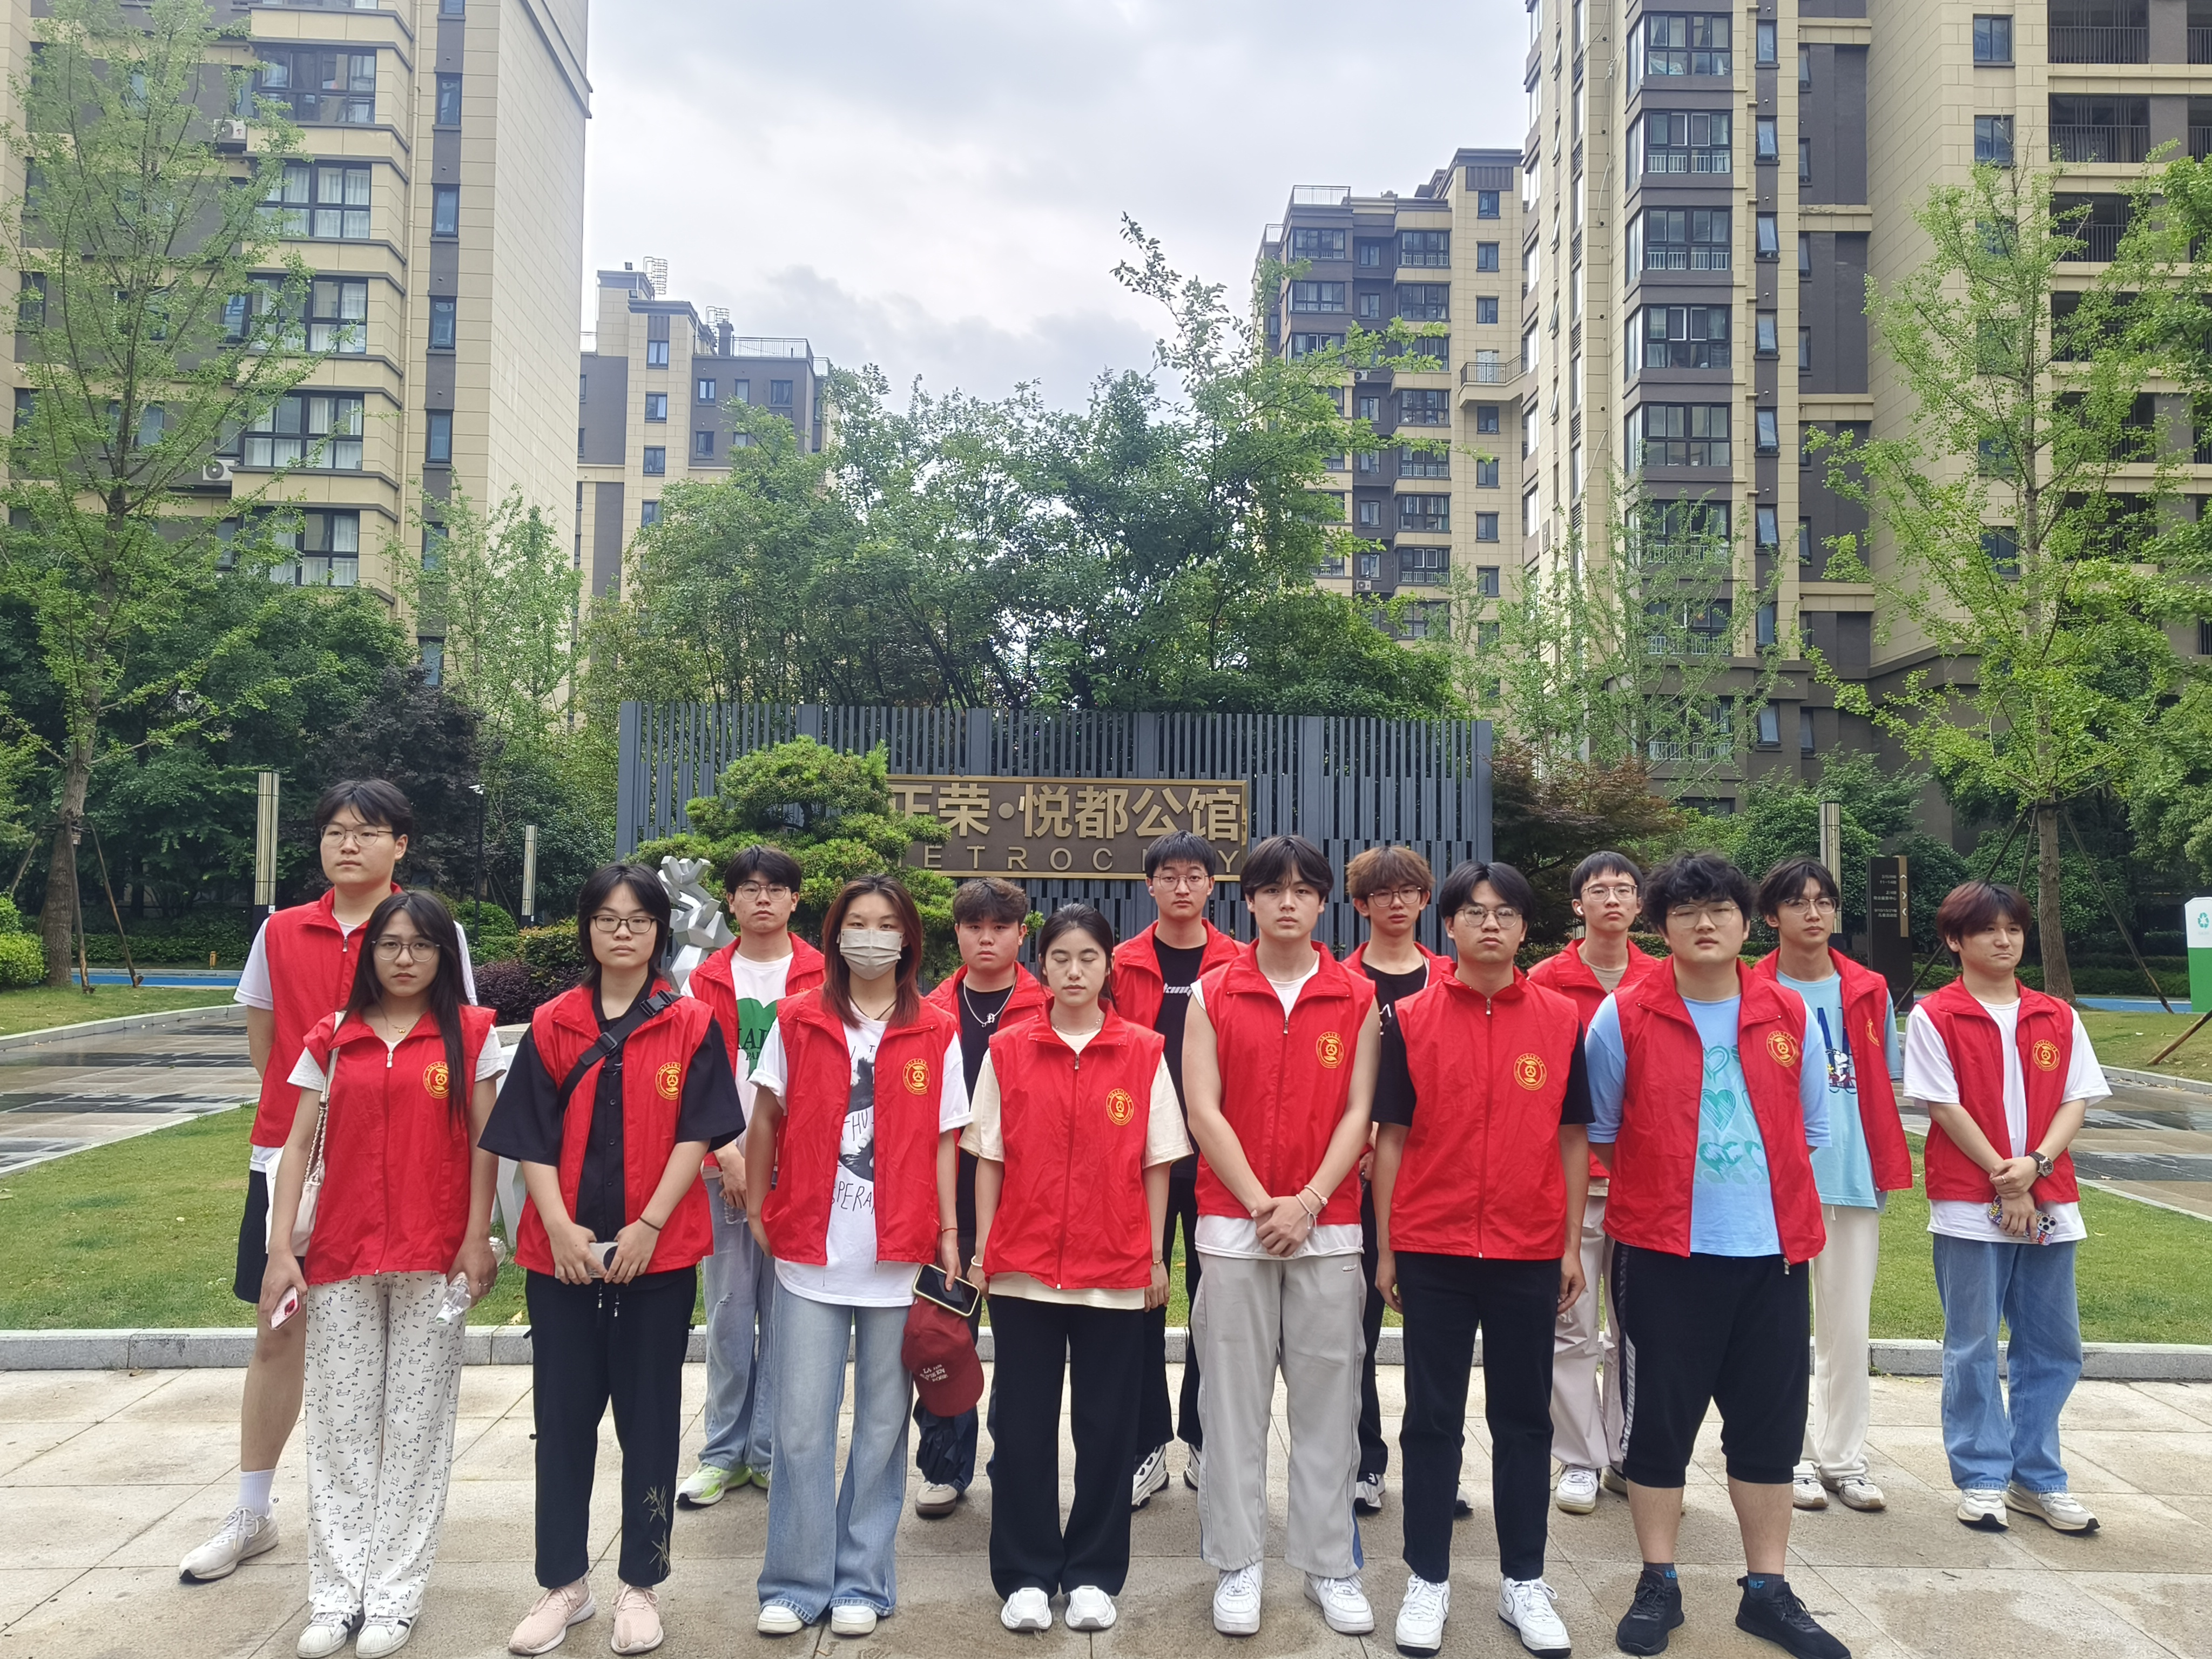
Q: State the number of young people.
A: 15